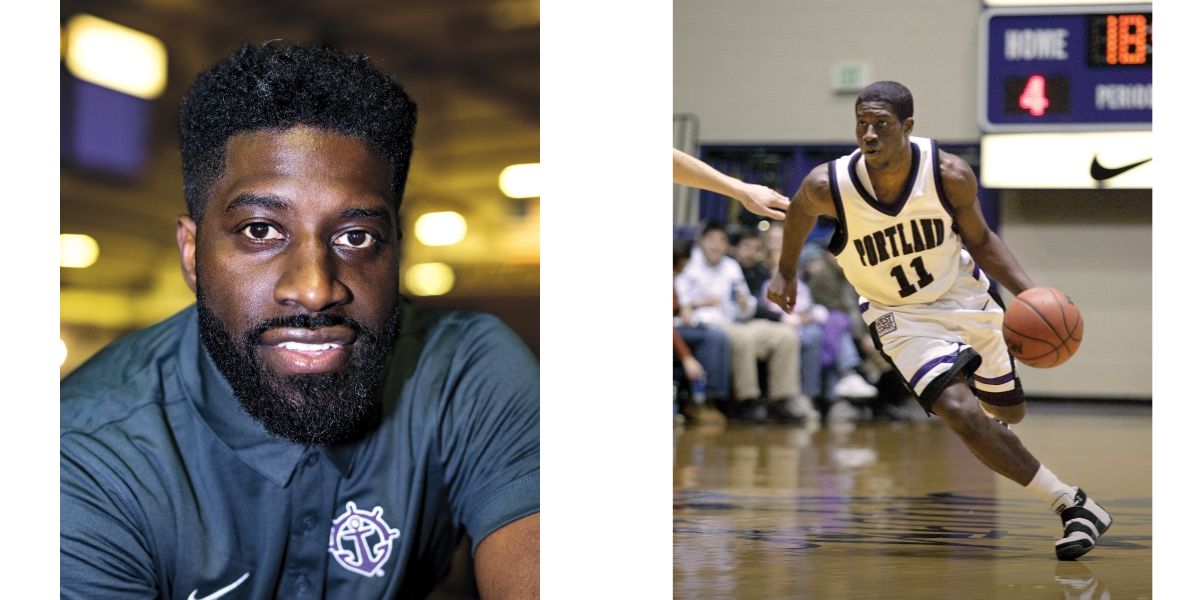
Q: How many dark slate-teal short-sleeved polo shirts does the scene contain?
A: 1